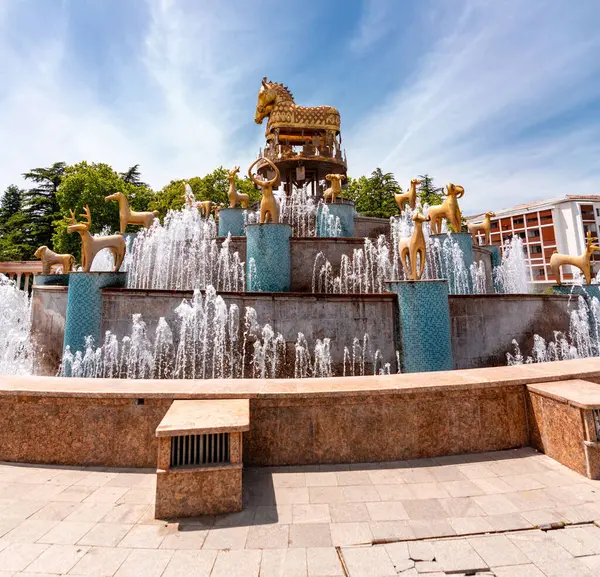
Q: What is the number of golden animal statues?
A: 13